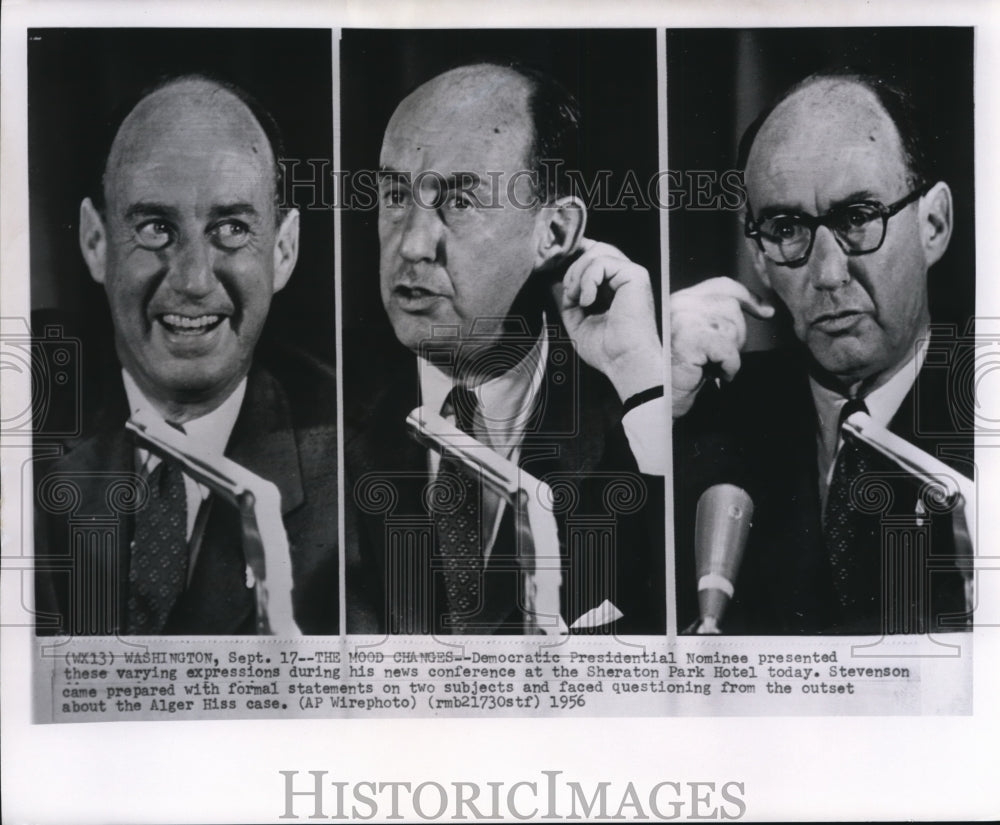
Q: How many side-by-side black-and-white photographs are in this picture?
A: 3